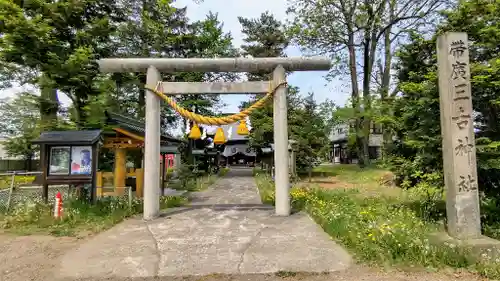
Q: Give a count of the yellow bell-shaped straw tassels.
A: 3